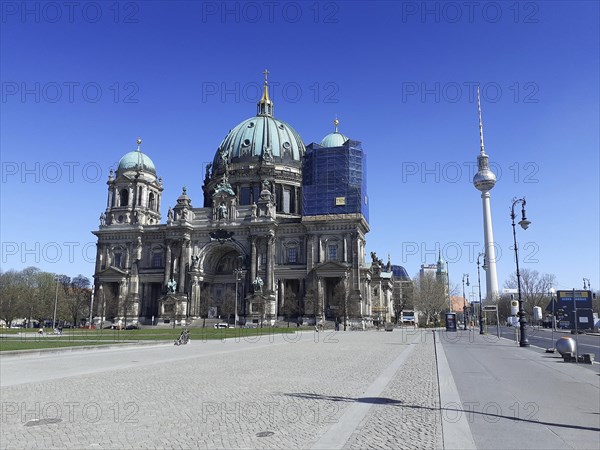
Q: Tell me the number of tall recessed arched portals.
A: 1